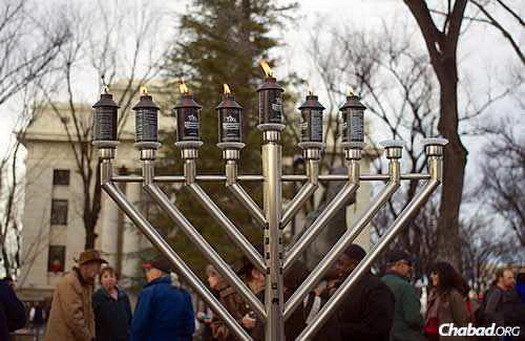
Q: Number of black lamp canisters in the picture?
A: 7